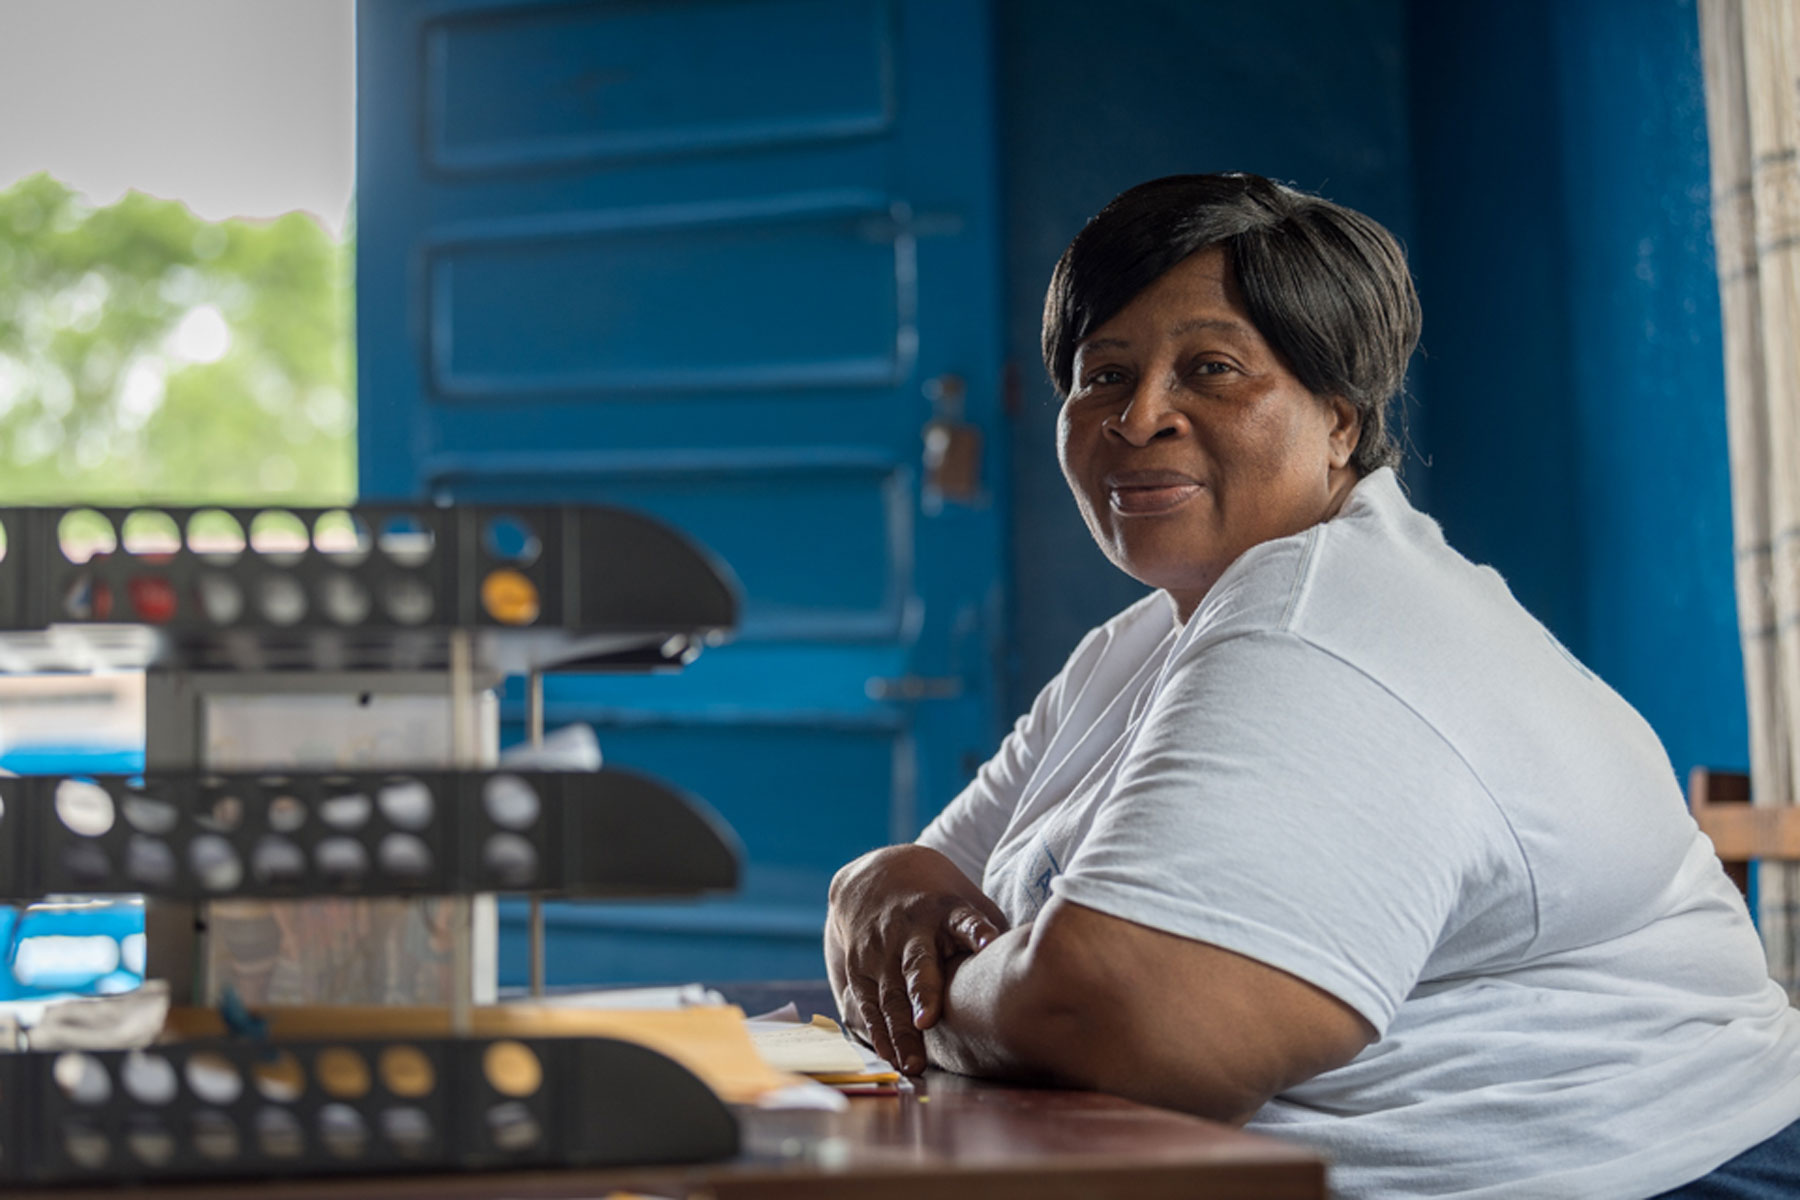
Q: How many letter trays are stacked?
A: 3